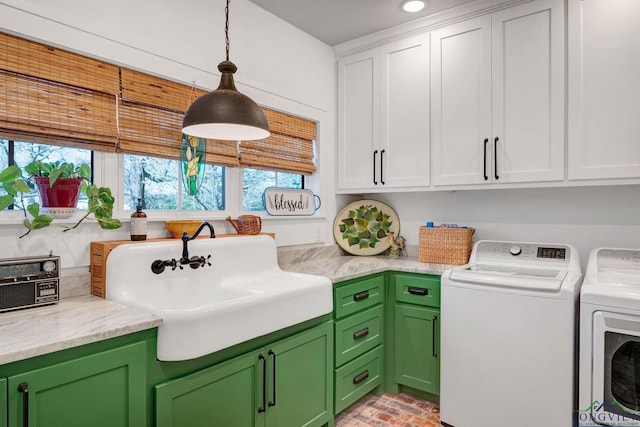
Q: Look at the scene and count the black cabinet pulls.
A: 12